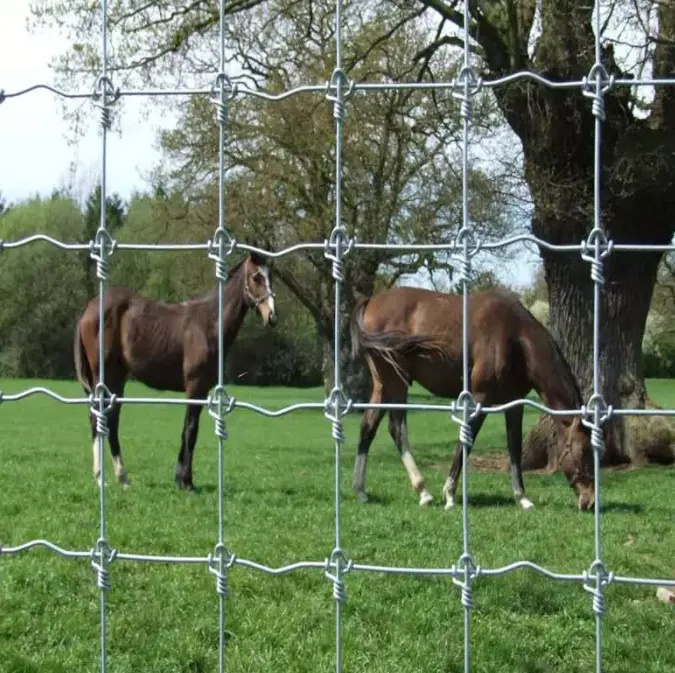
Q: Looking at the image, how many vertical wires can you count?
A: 5